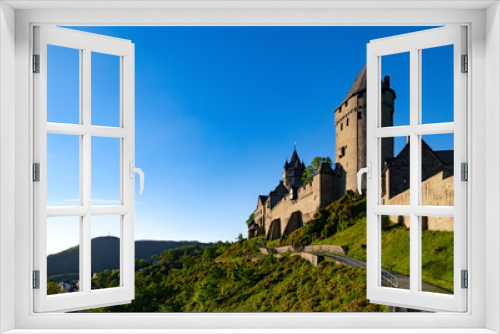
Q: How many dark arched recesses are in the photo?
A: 2